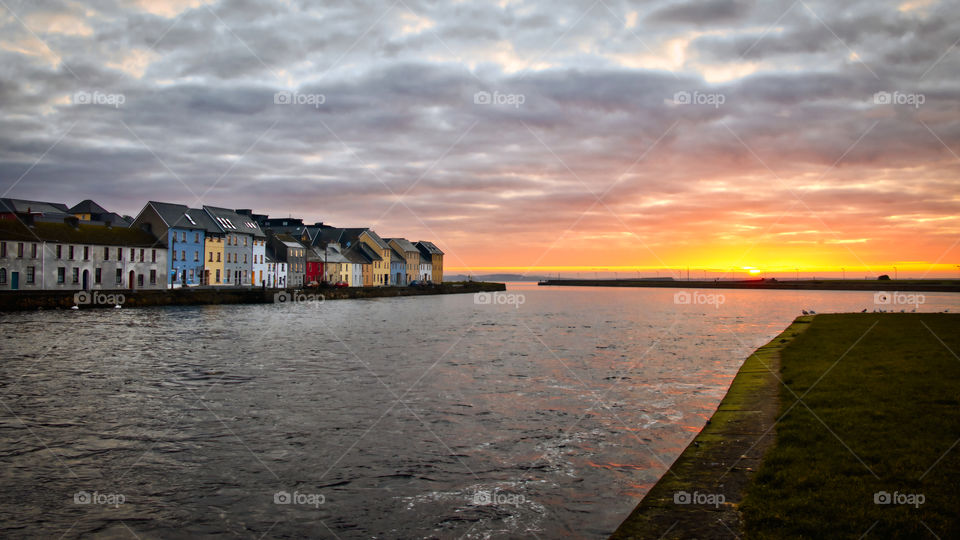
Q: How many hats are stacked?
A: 0